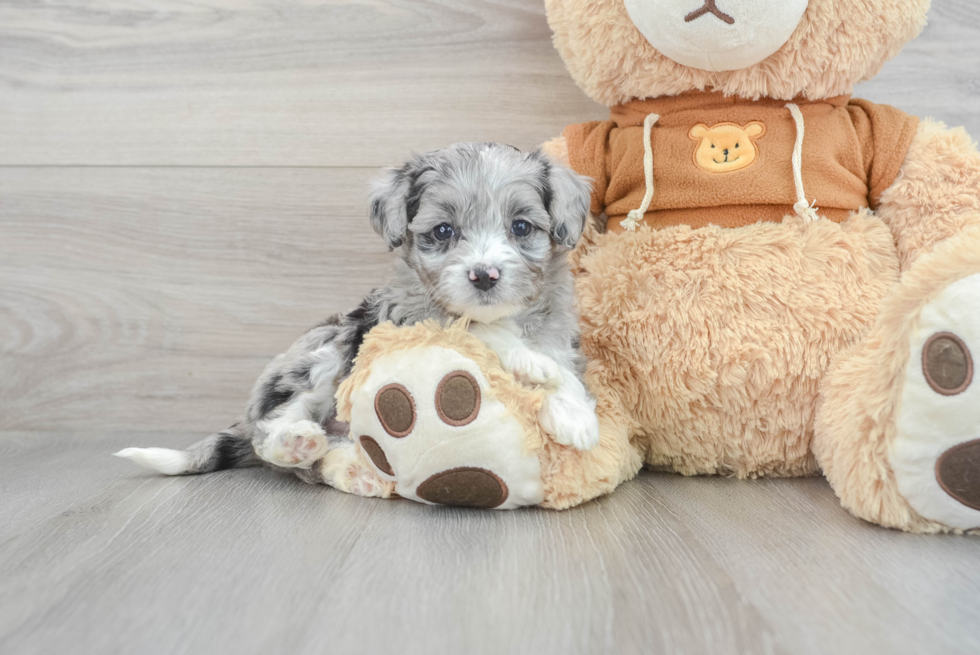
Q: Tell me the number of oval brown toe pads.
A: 4